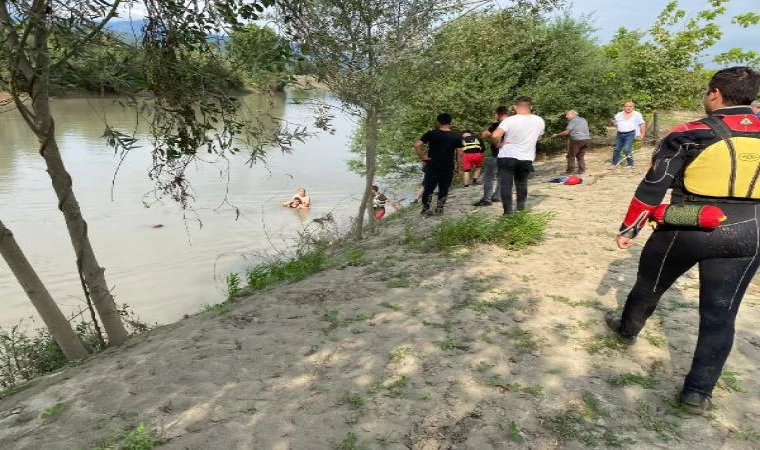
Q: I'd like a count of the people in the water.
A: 2